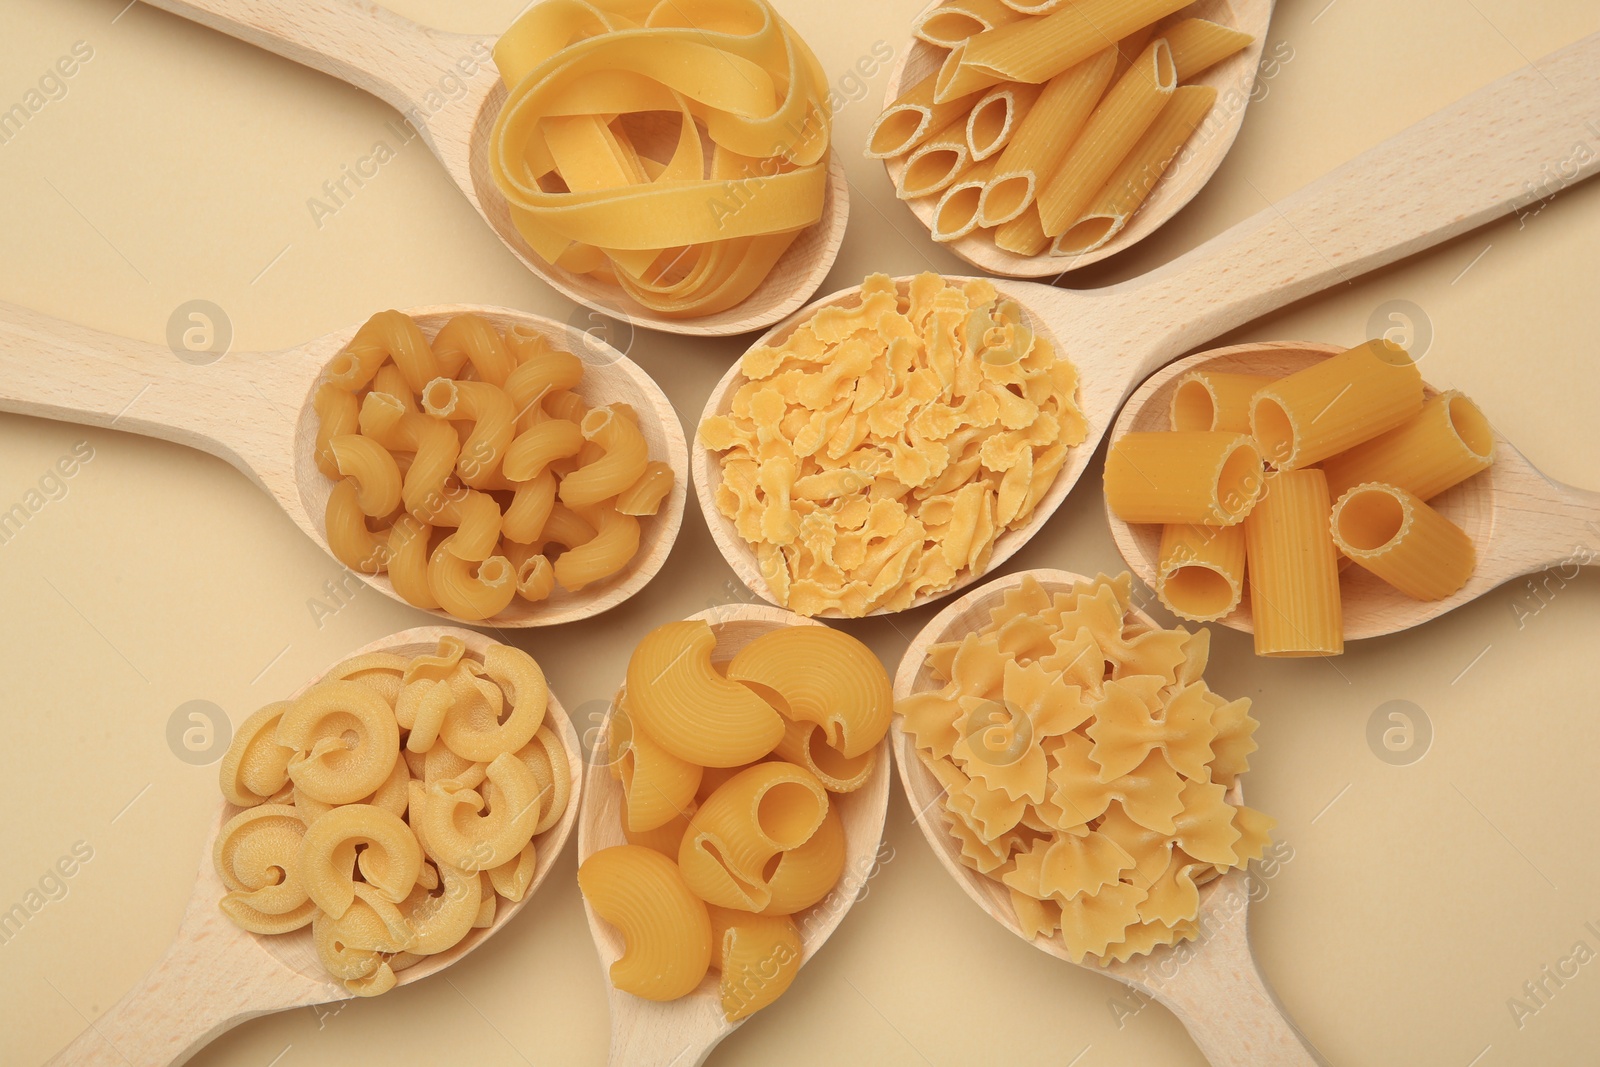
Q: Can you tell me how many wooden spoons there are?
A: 8